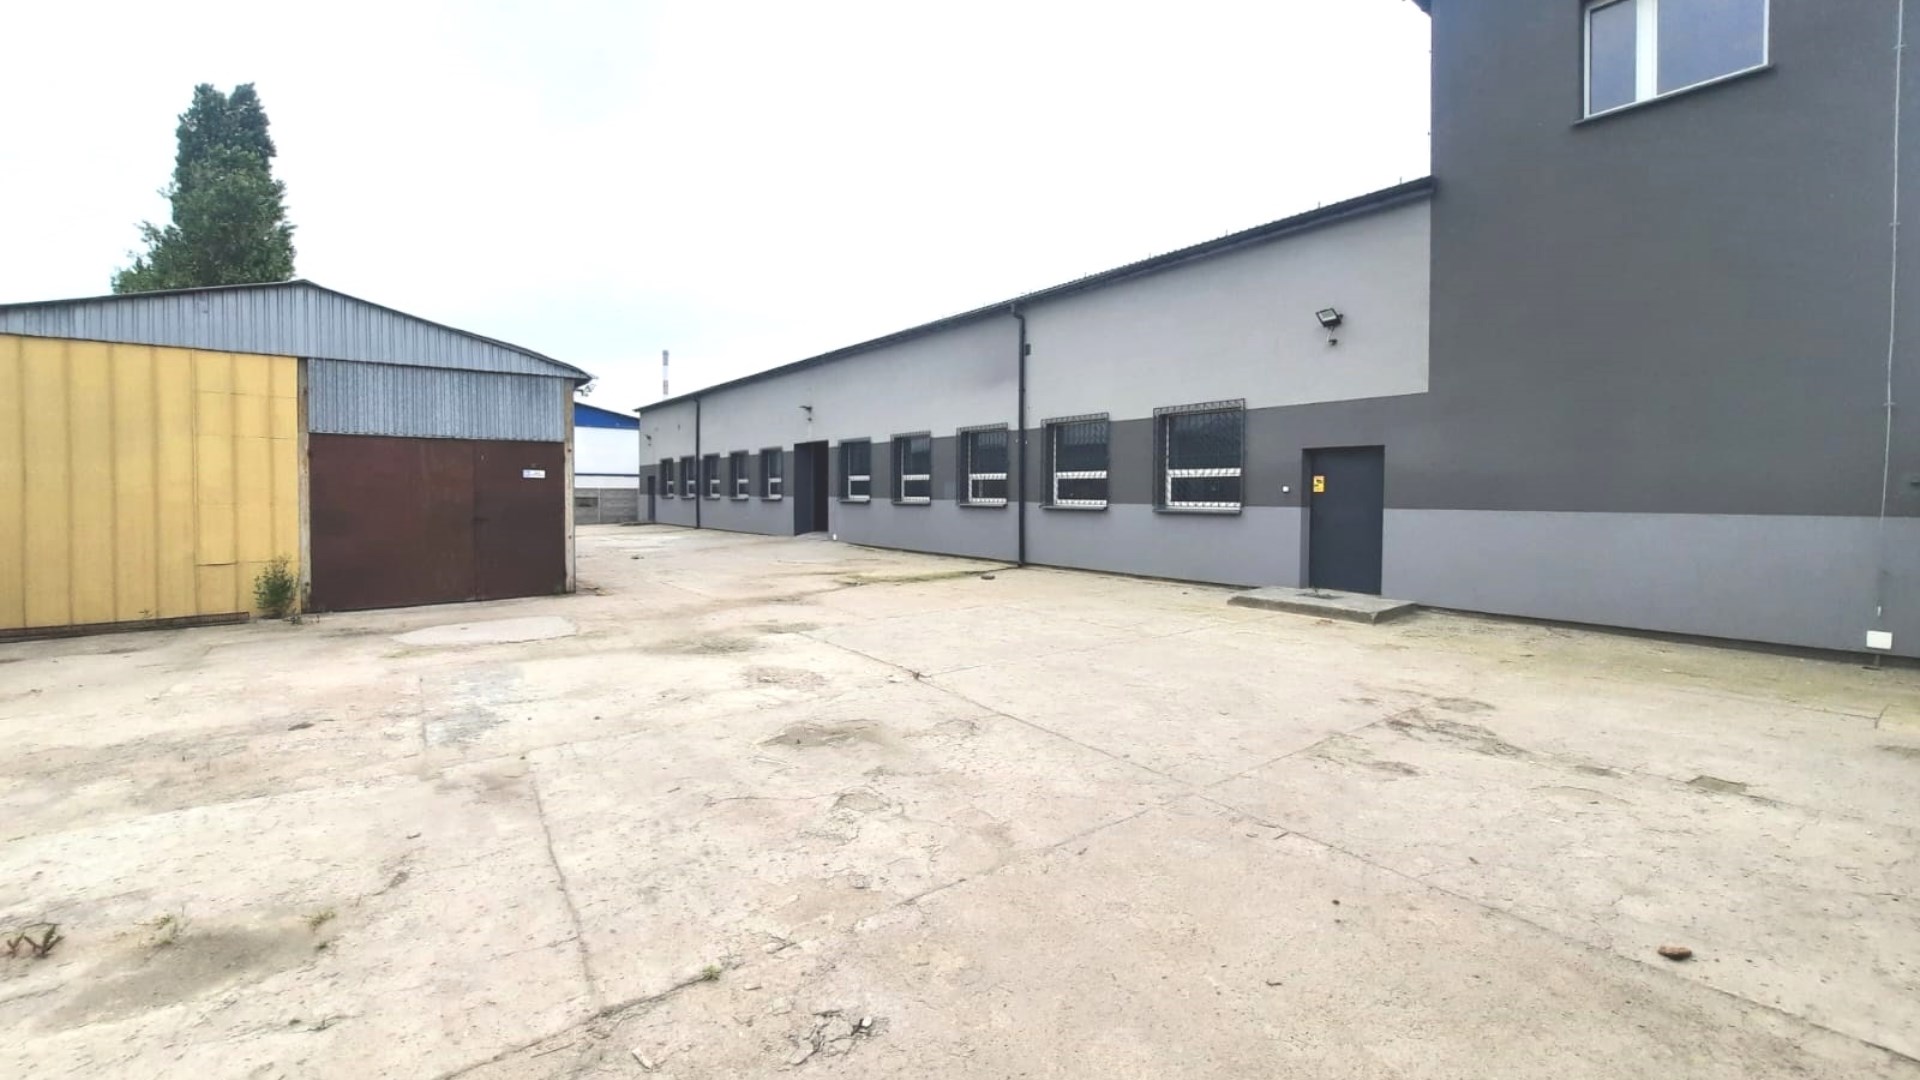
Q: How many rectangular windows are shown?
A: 11